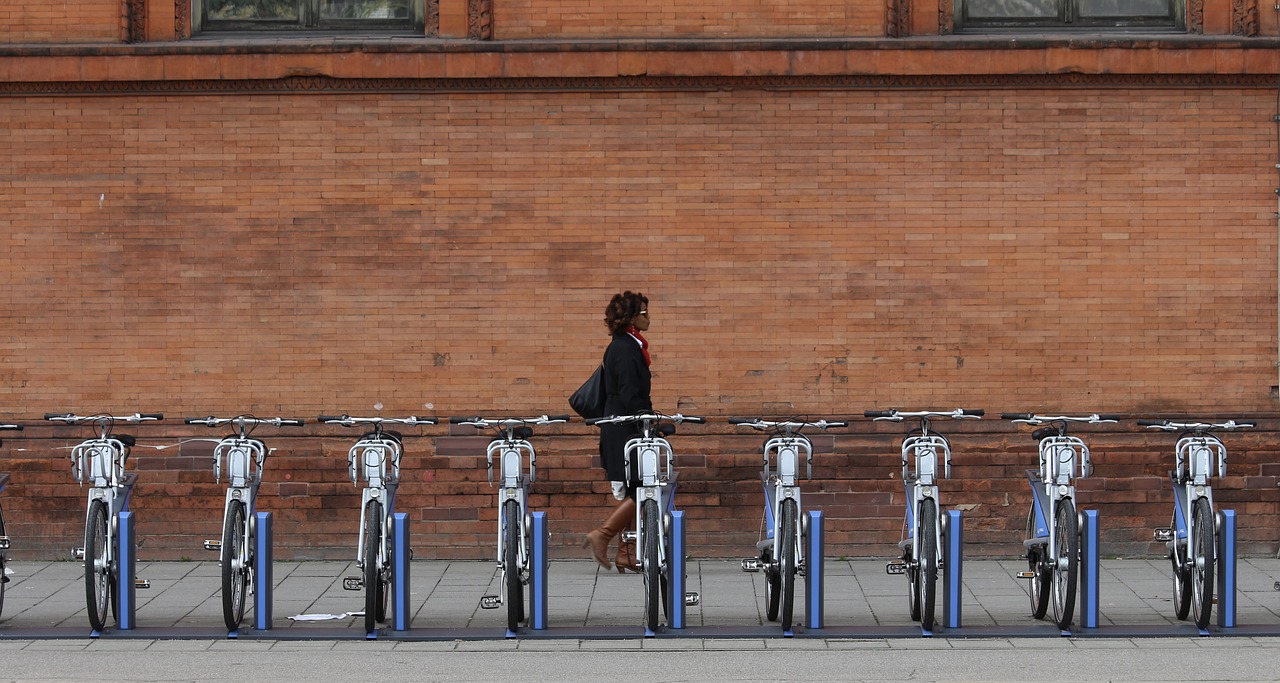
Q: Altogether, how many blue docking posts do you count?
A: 9